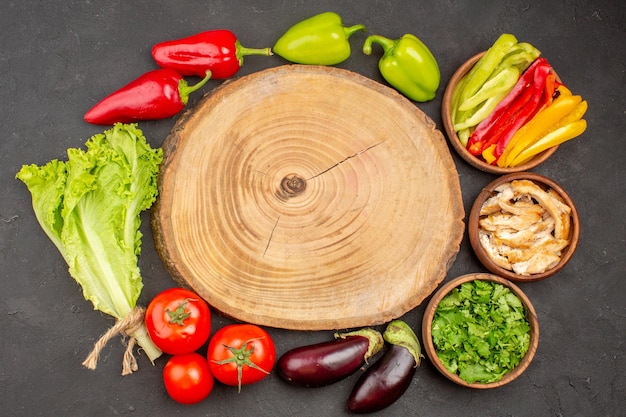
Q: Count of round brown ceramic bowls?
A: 3